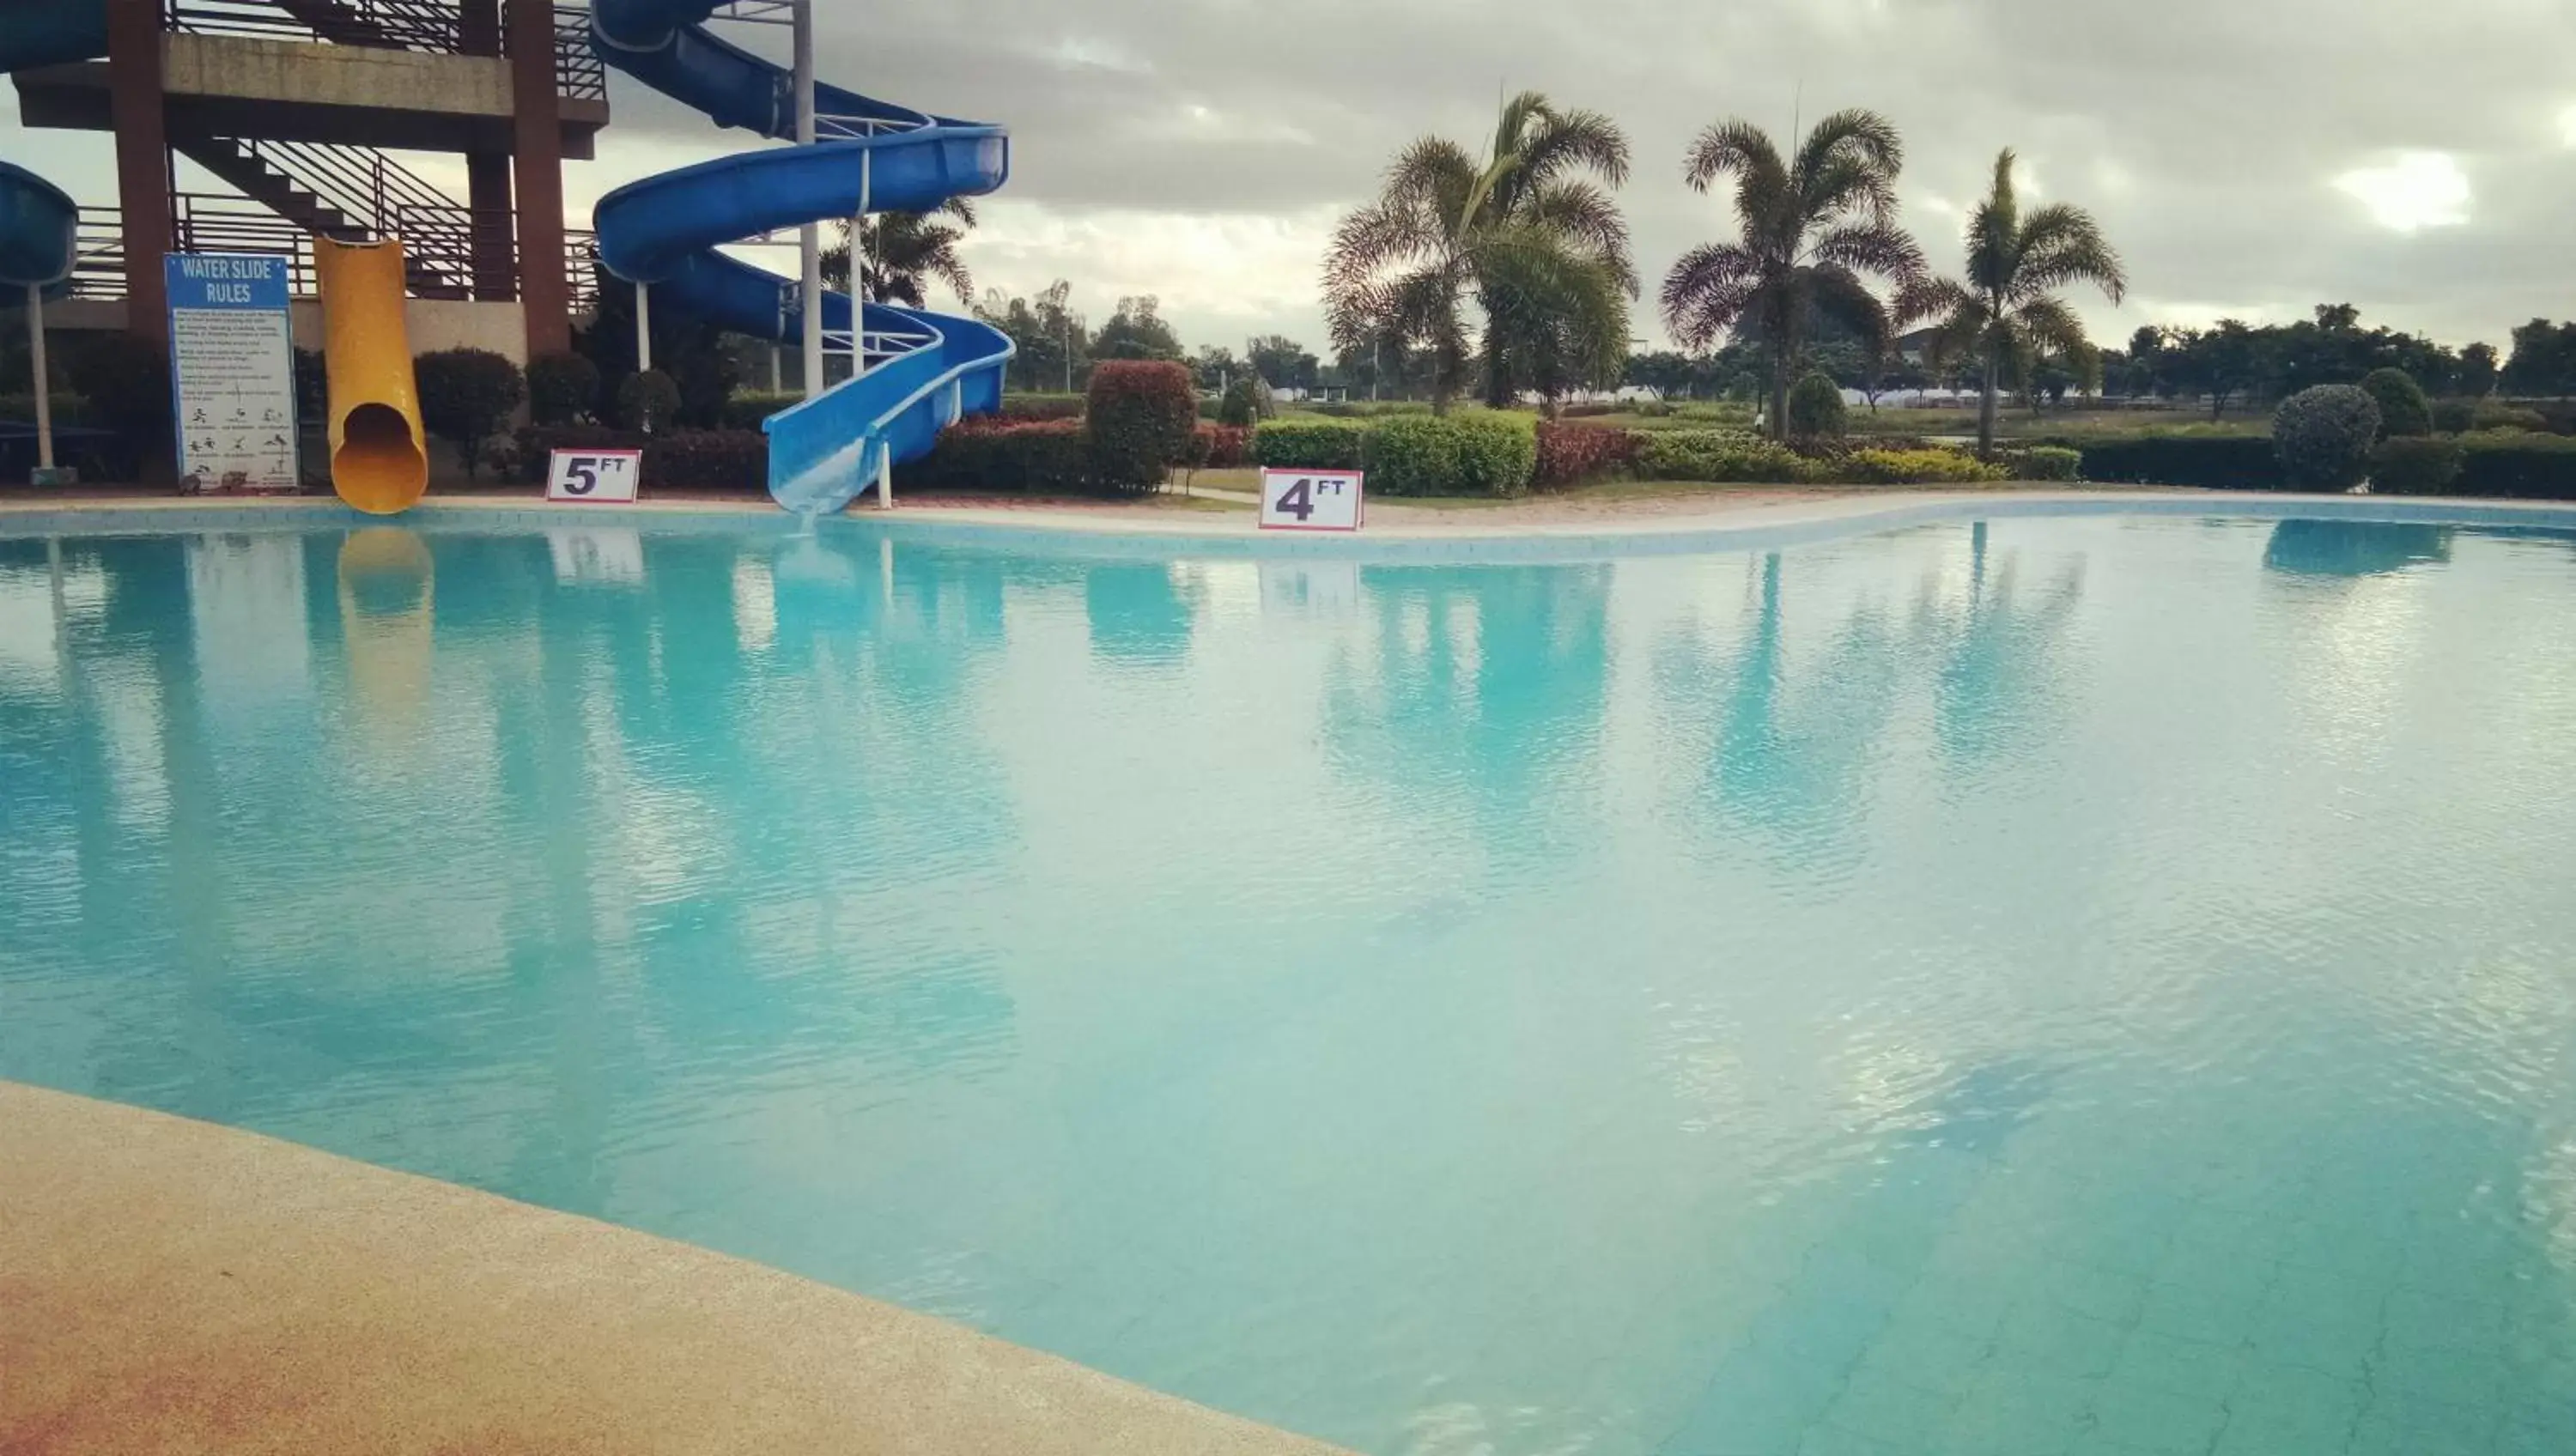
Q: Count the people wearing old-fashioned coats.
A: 0